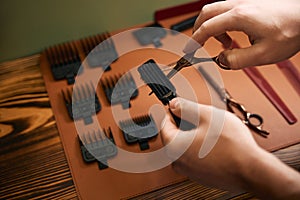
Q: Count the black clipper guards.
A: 7